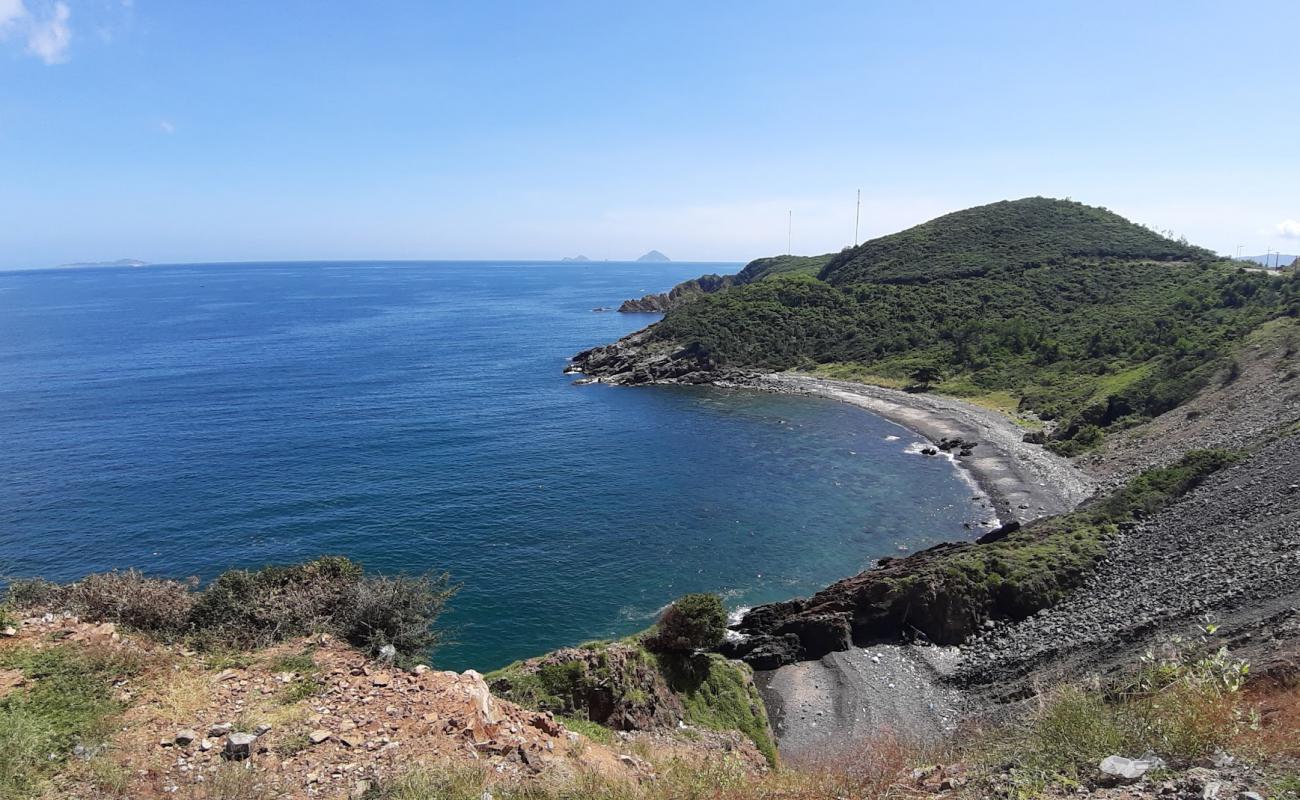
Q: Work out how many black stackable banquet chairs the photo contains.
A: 0